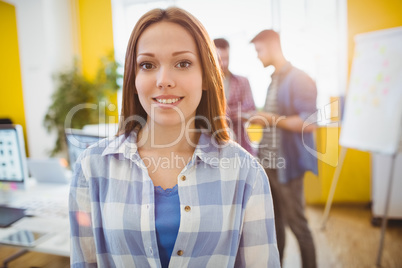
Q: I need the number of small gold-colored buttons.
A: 3